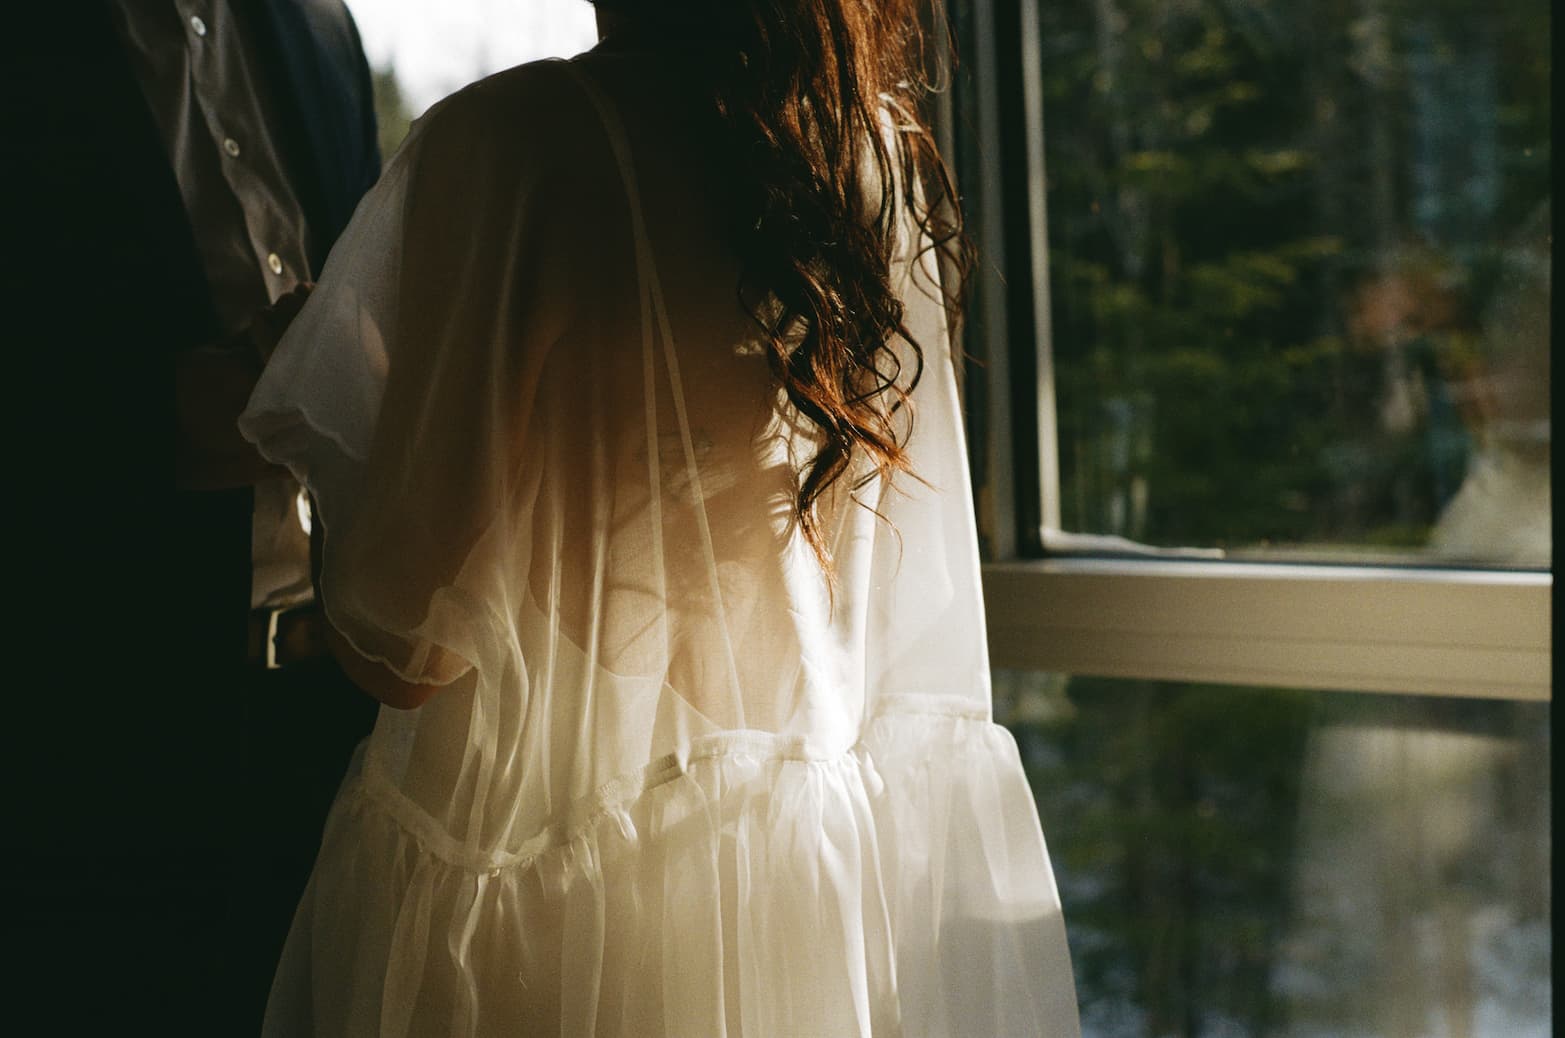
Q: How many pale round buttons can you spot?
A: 3